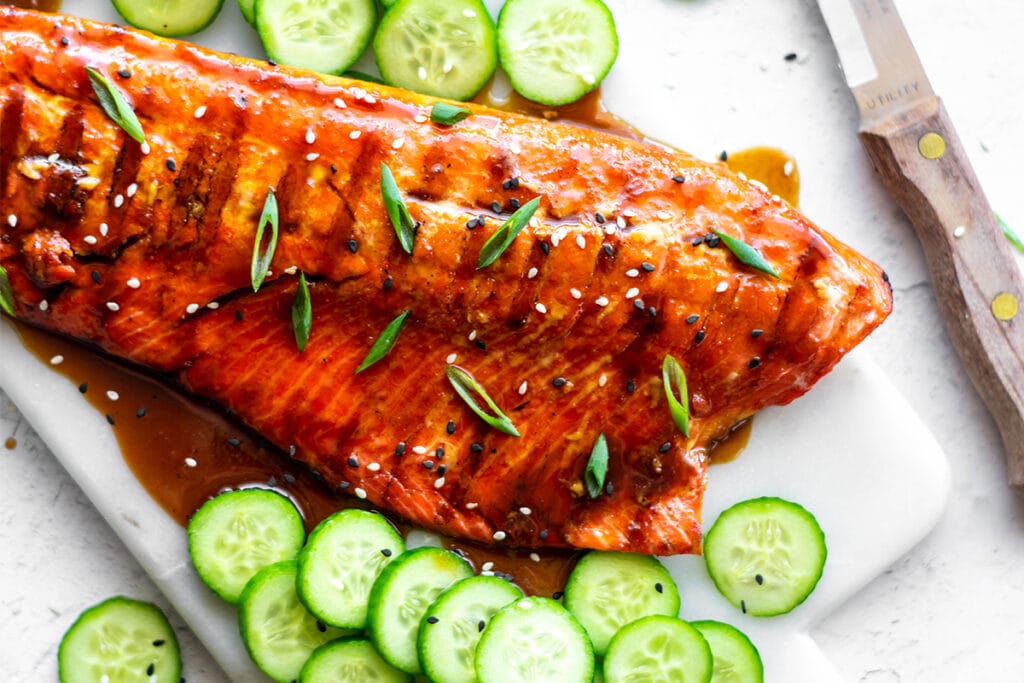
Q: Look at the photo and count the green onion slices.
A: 13